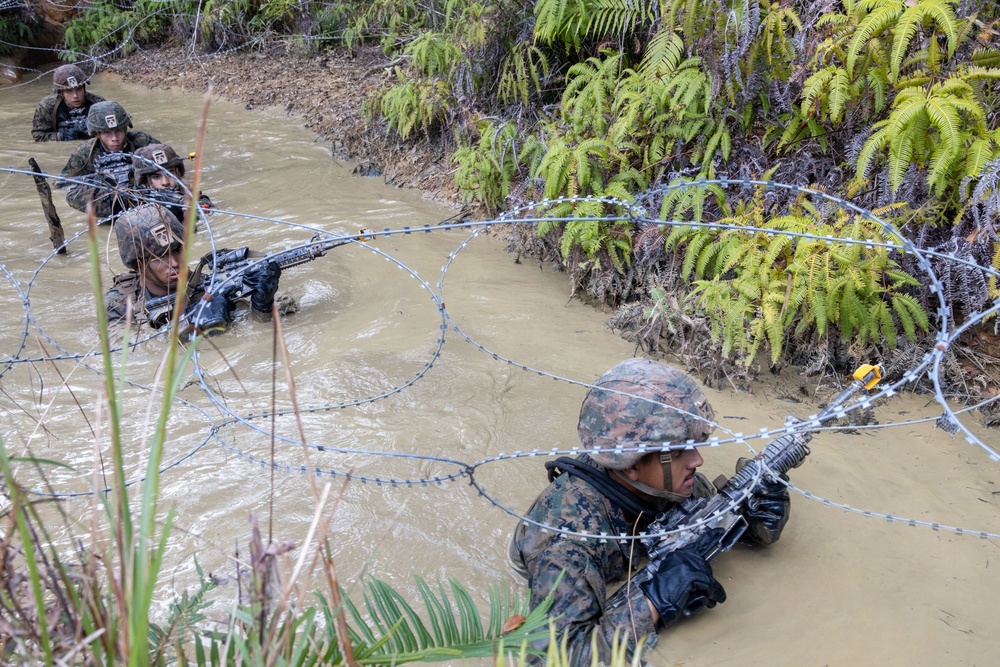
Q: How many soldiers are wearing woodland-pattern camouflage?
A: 5